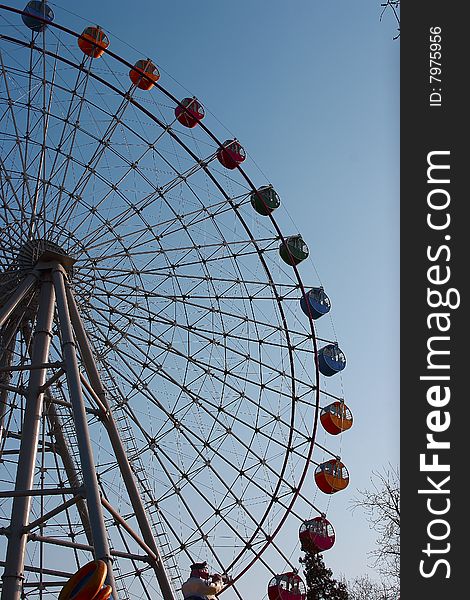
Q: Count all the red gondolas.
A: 4